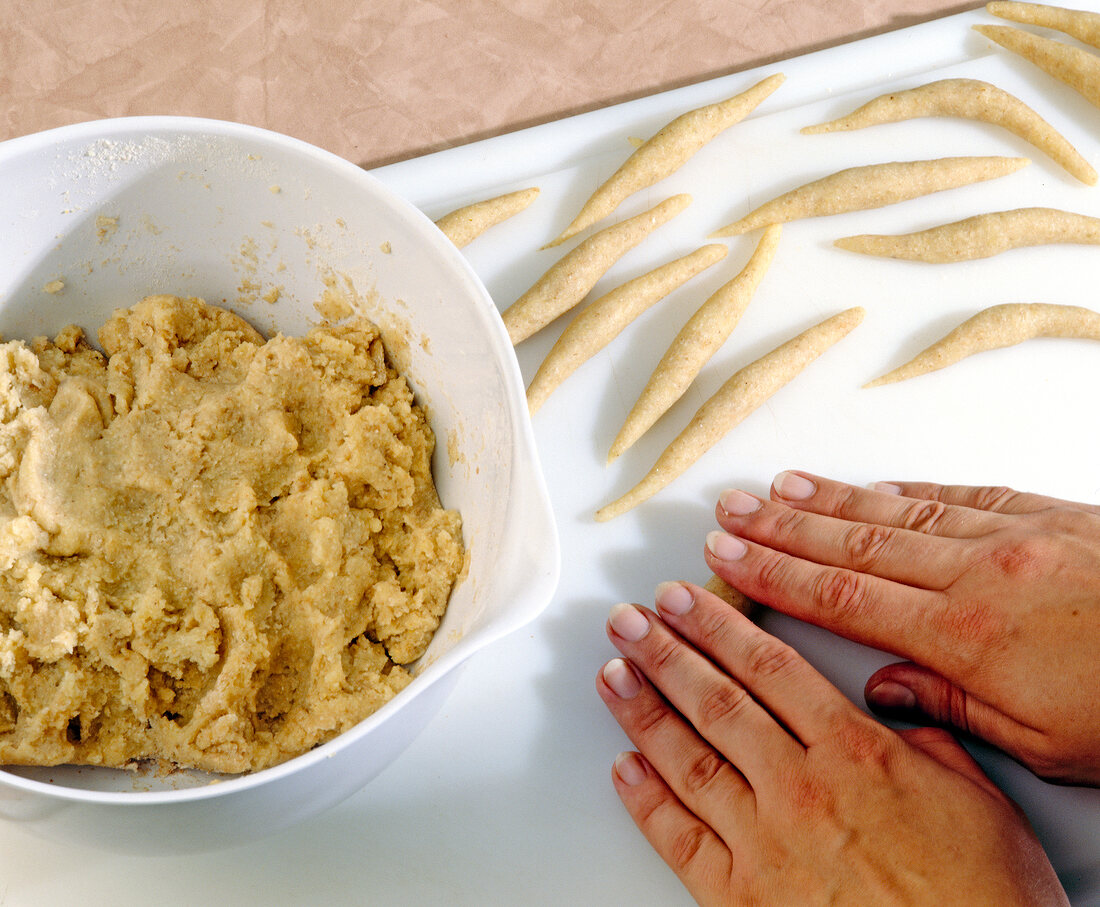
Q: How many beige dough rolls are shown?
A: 12